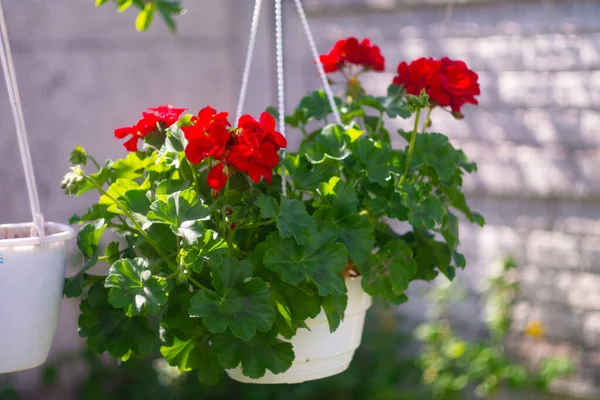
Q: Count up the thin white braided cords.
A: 3